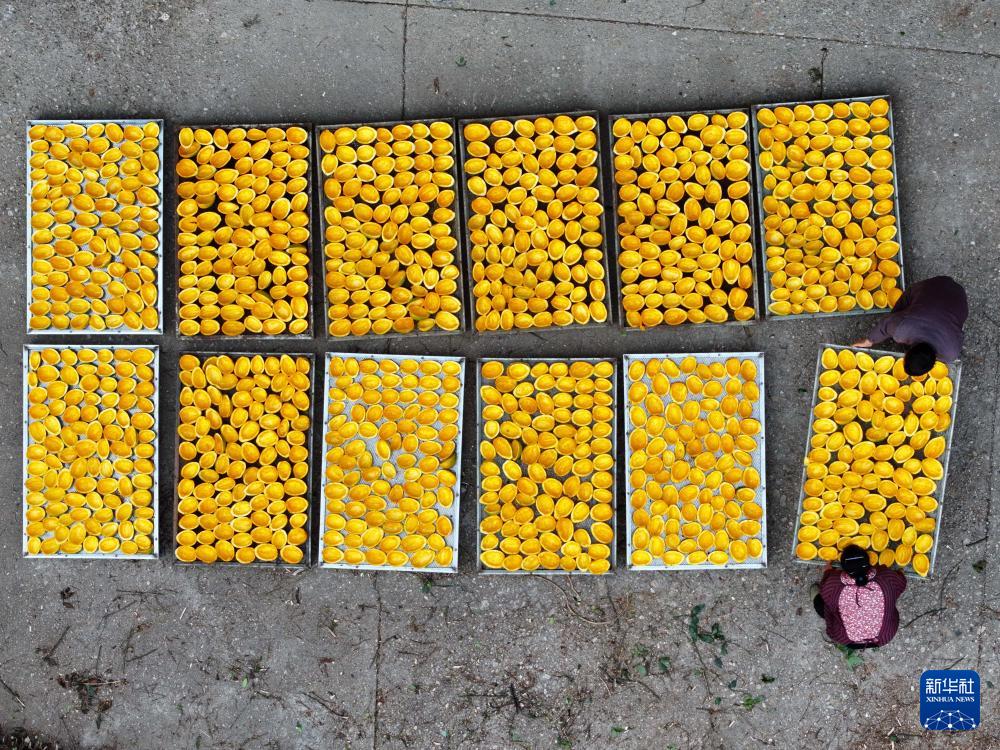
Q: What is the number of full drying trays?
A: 12